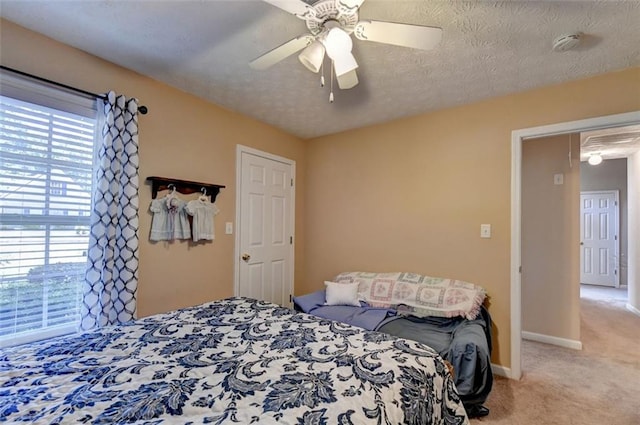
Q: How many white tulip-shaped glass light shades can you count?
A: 3